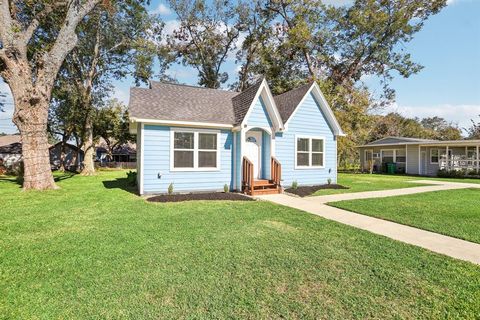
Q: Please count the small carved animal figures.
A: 0